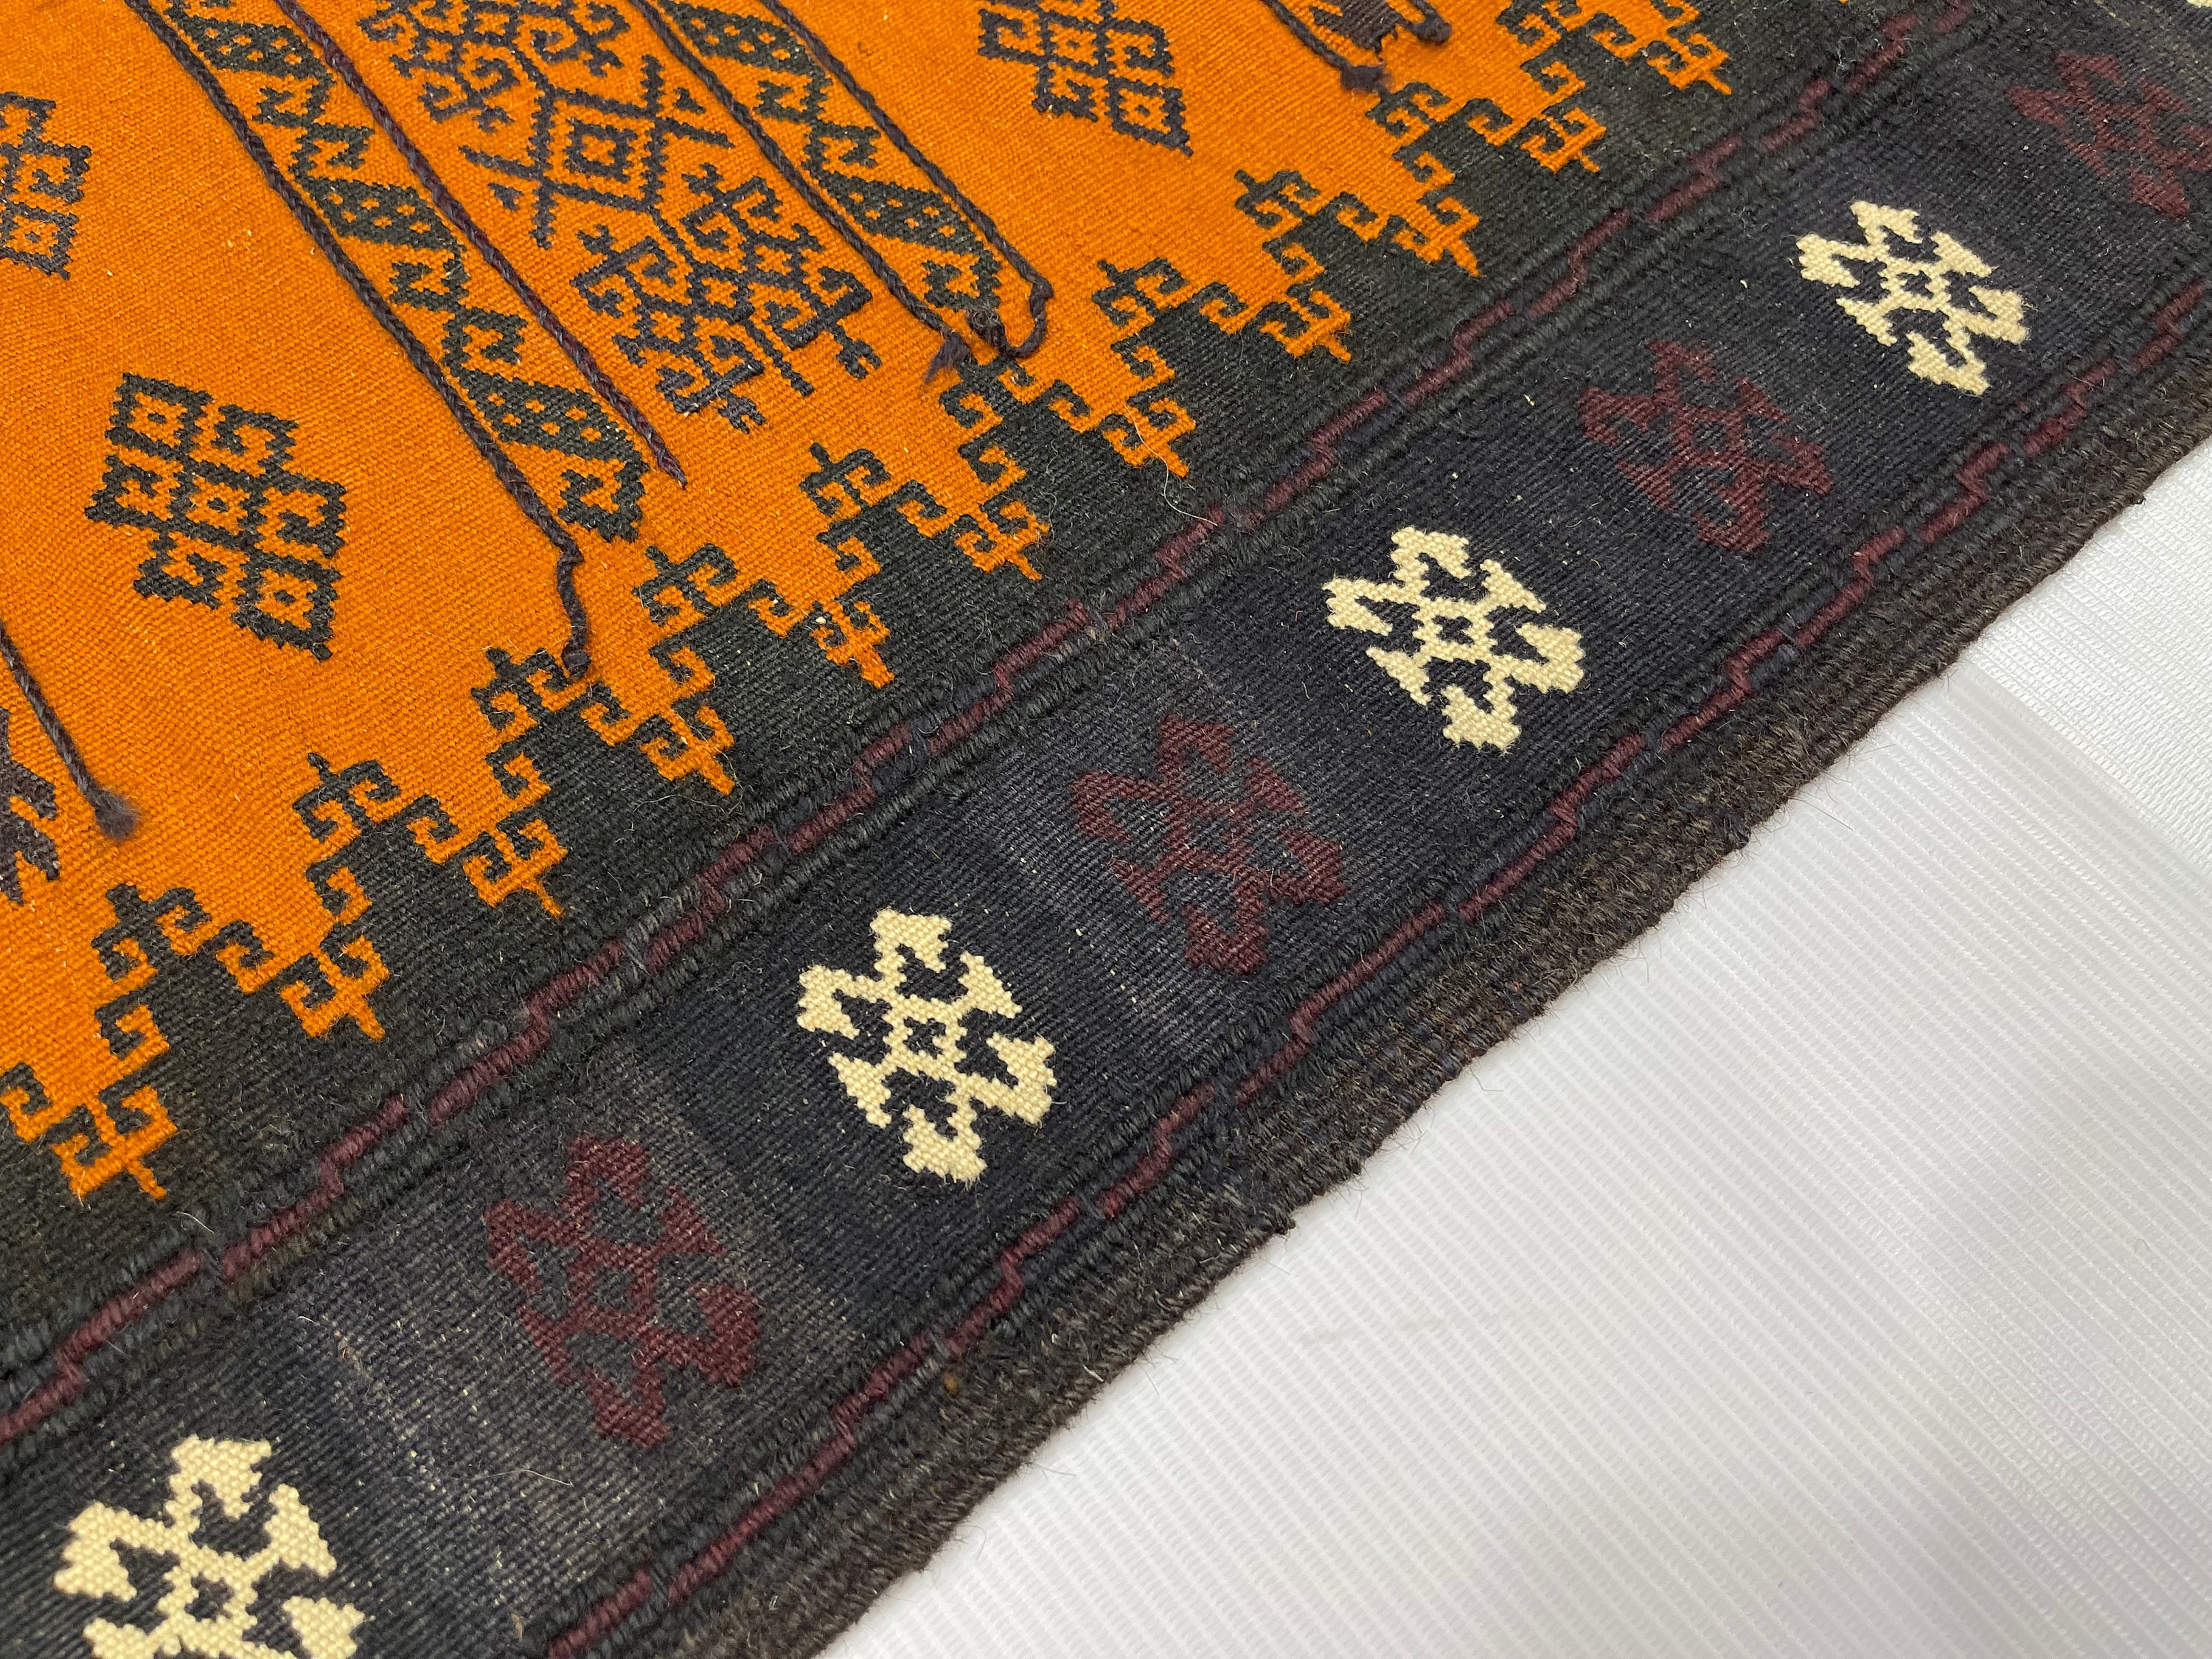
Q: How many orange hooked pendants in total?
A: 11